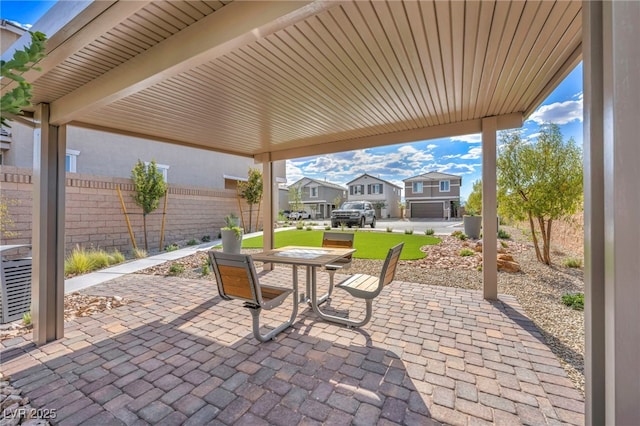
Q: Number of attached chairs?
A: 3